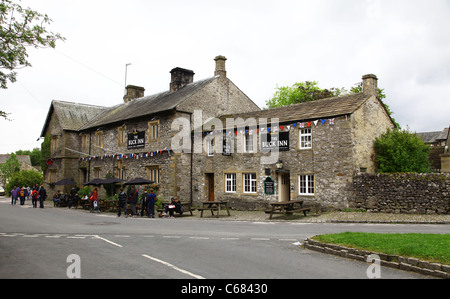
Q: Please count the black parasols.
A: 4